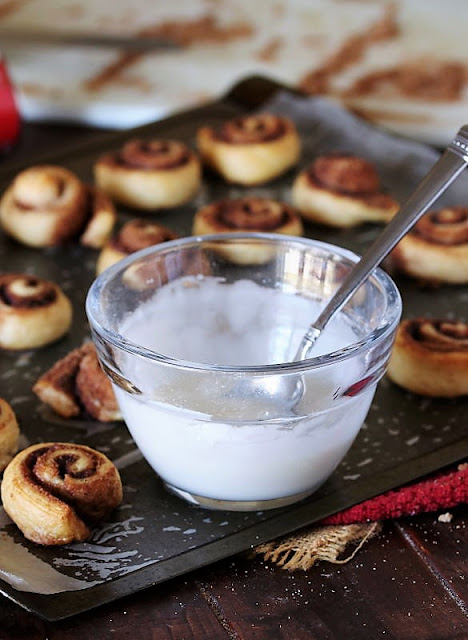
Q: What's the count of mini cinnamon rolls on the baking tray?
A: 12